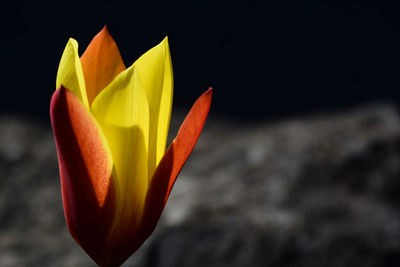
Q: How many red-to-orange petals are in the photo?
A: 3